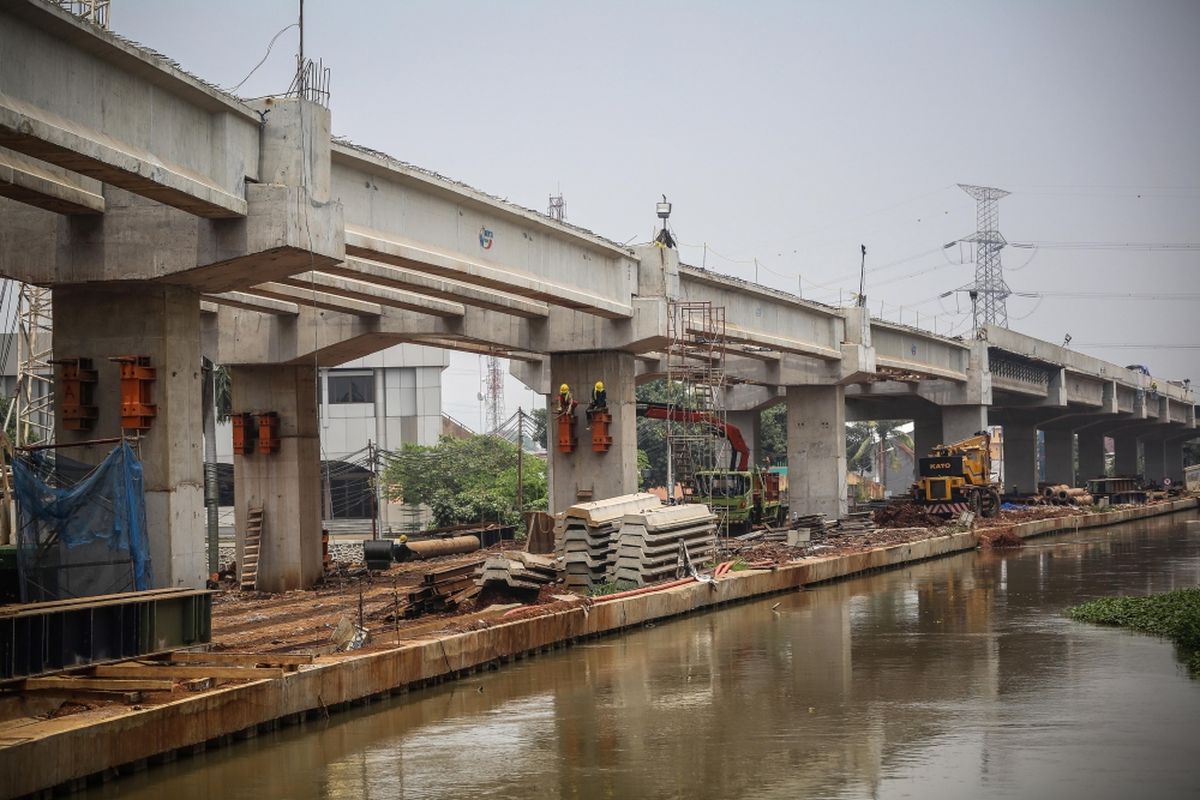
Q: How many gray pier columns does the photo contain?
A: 13